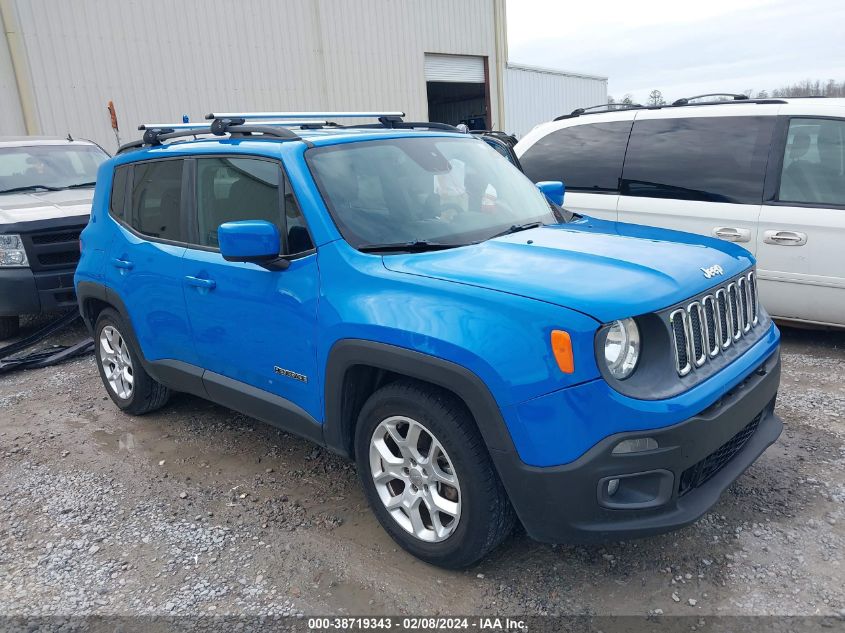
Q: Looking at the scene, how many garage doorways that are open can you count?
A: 1